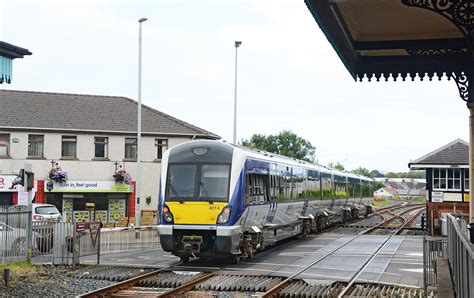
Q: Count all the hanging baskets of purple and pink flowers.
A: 2